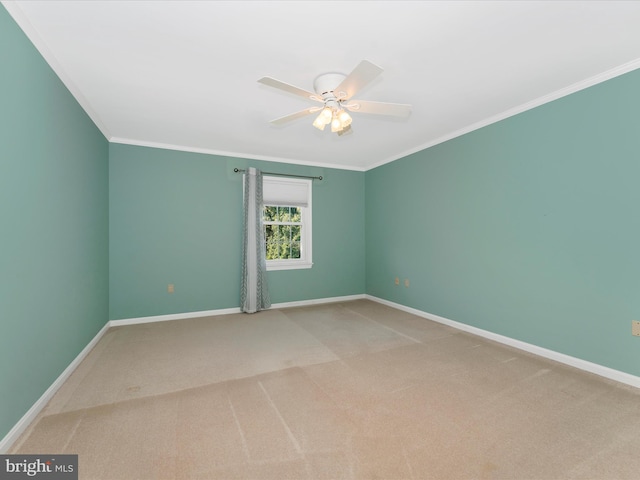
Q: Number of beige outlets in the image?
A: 4